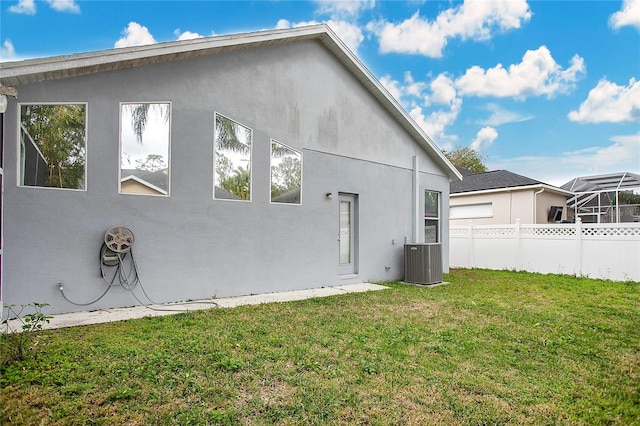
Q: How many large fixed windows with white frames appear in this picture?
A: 4